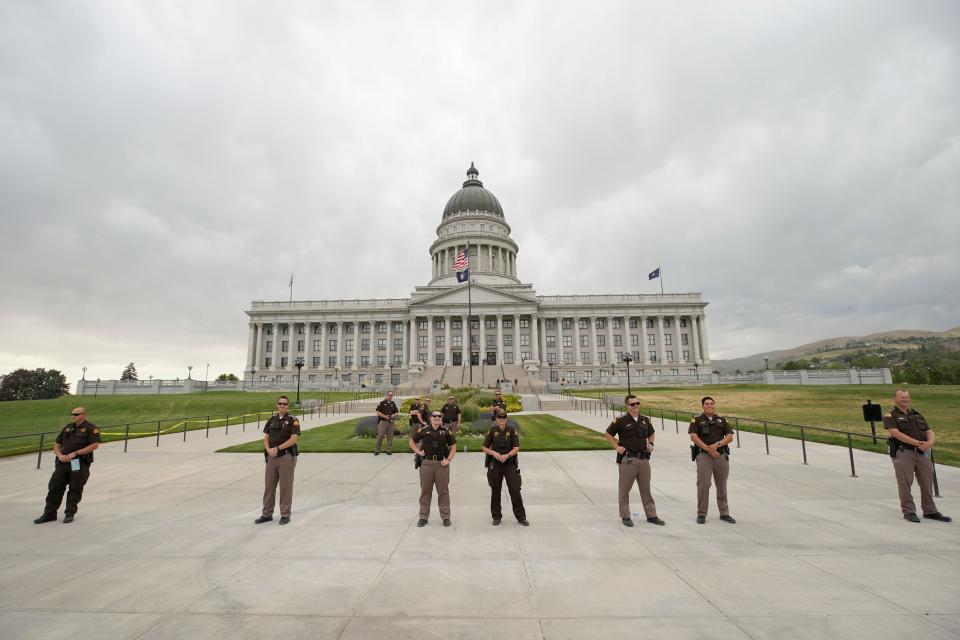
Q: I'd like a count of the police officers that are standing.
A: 12